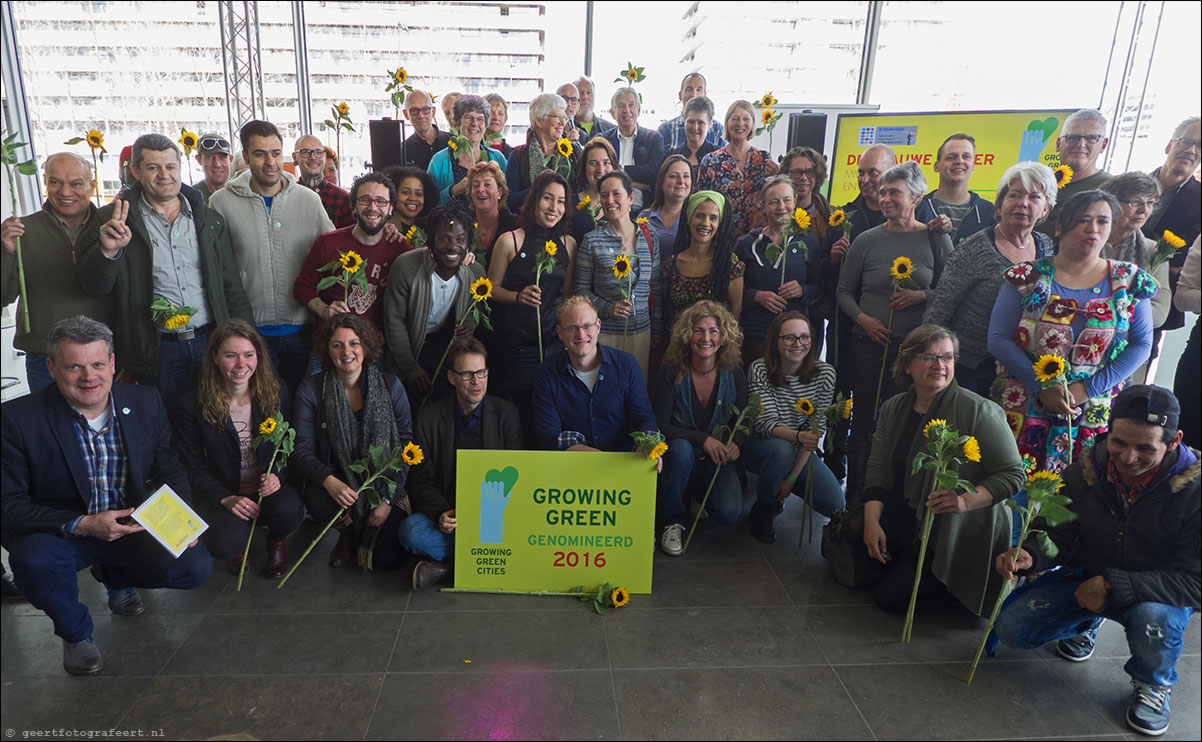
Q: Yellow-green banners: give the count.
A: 2